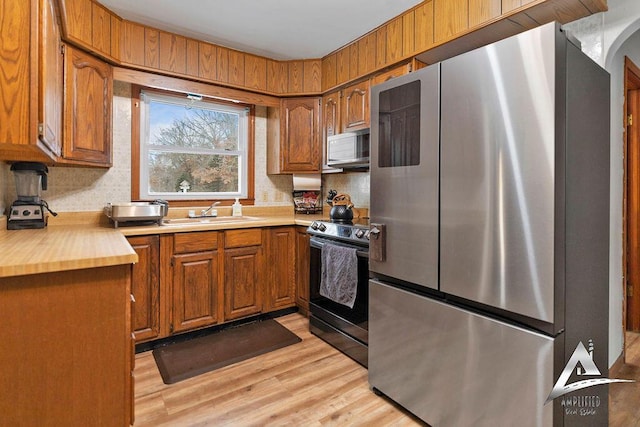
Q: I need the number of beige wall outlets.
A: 2